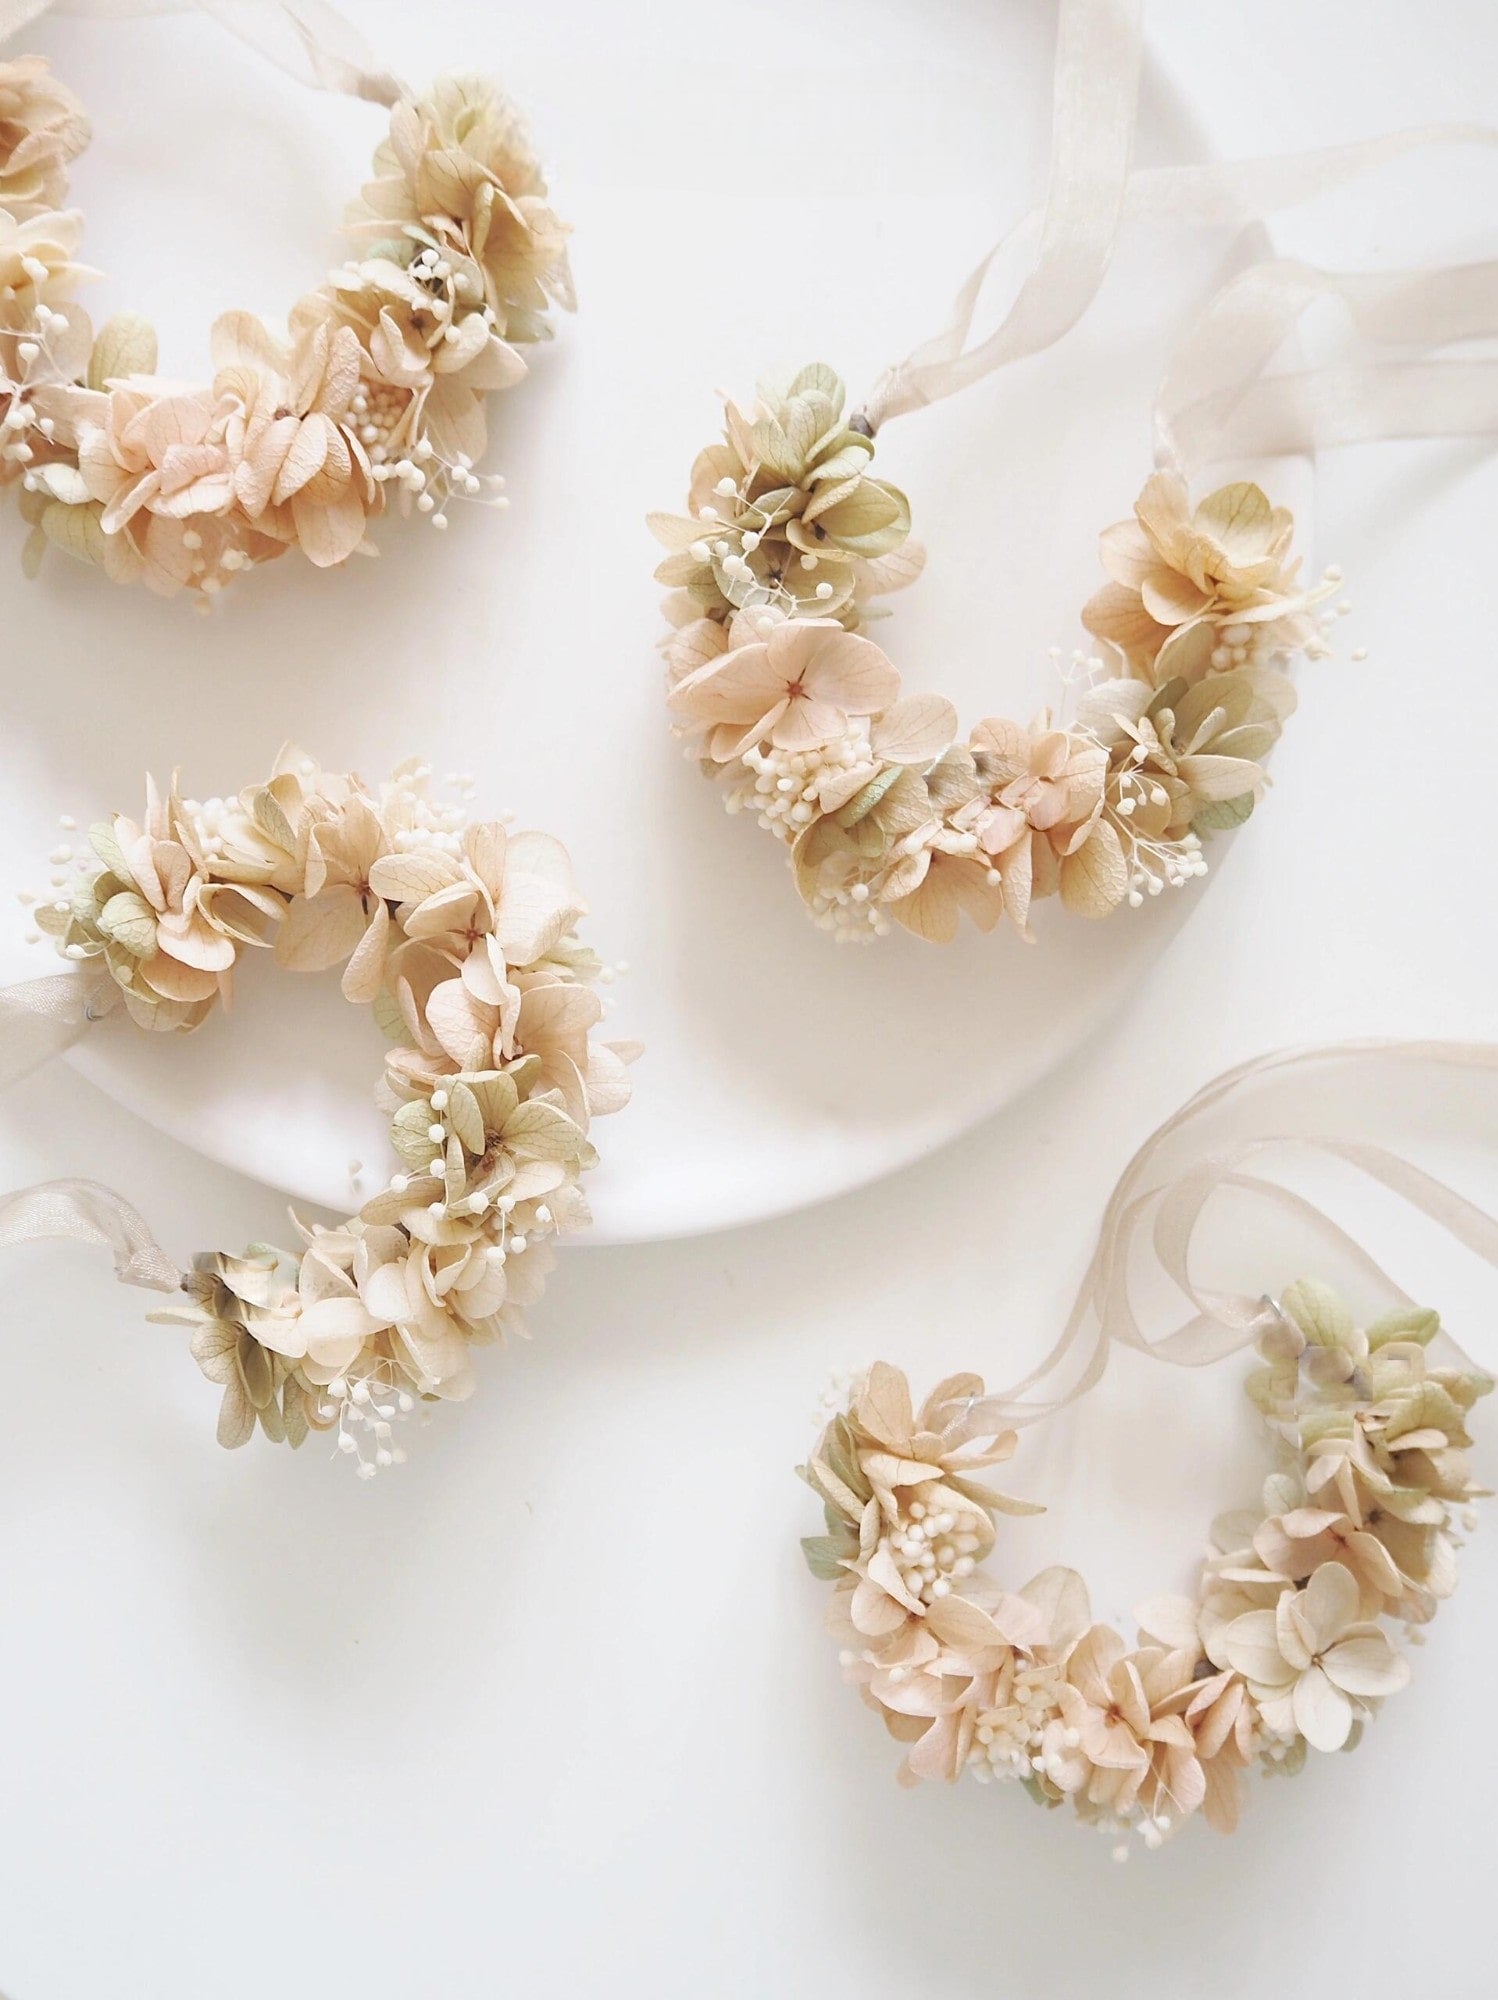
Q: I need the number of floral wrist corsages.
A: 4